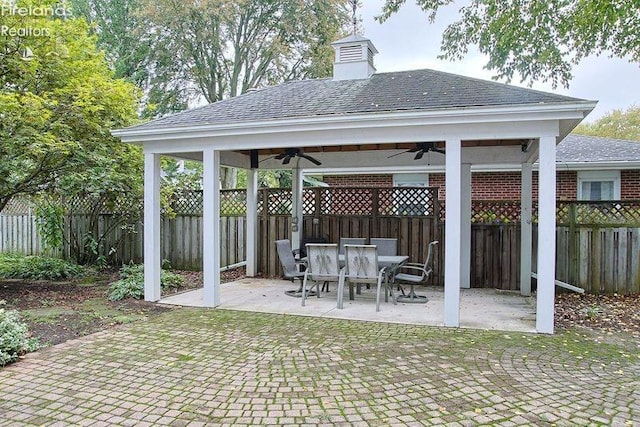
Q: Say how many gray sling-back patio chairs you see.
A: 6